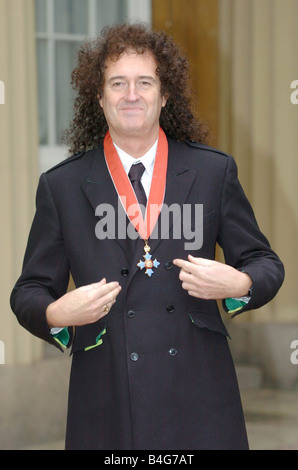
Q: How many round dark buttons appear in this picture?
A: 6